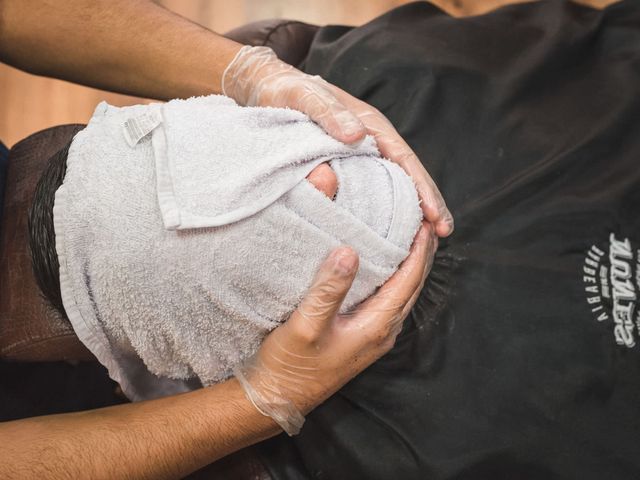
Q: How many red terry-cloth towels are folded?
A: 0